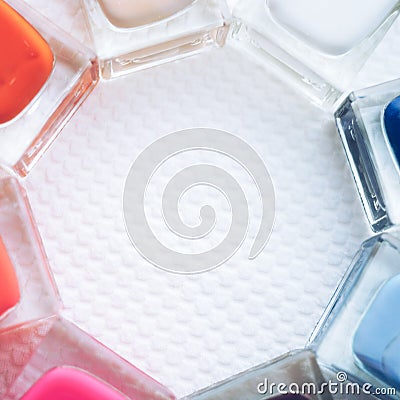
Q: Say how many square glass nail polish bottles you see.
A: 8